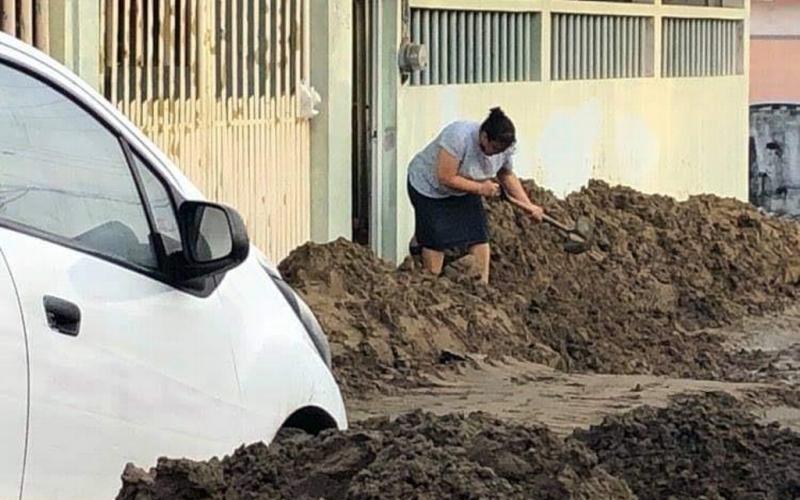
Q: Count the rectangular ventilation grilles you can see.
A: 3